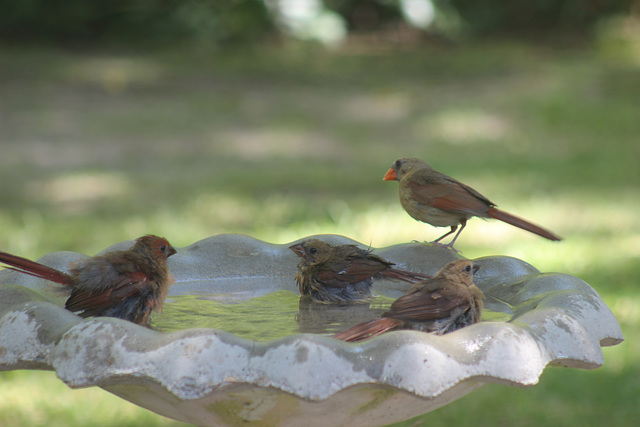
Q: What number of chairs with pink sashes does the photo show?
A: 0